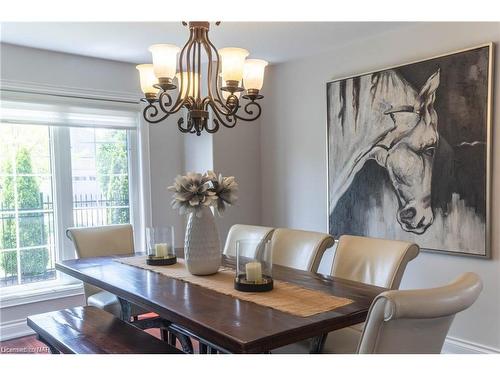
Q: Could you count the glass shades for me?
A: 6